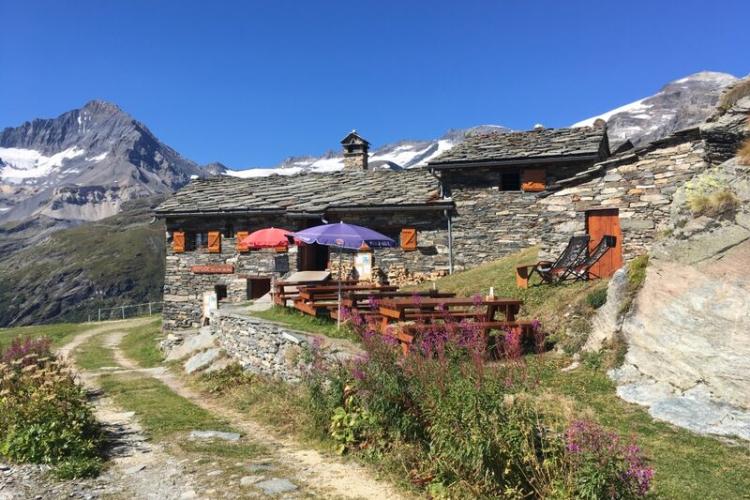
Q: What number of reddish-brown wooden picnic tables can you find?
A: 4